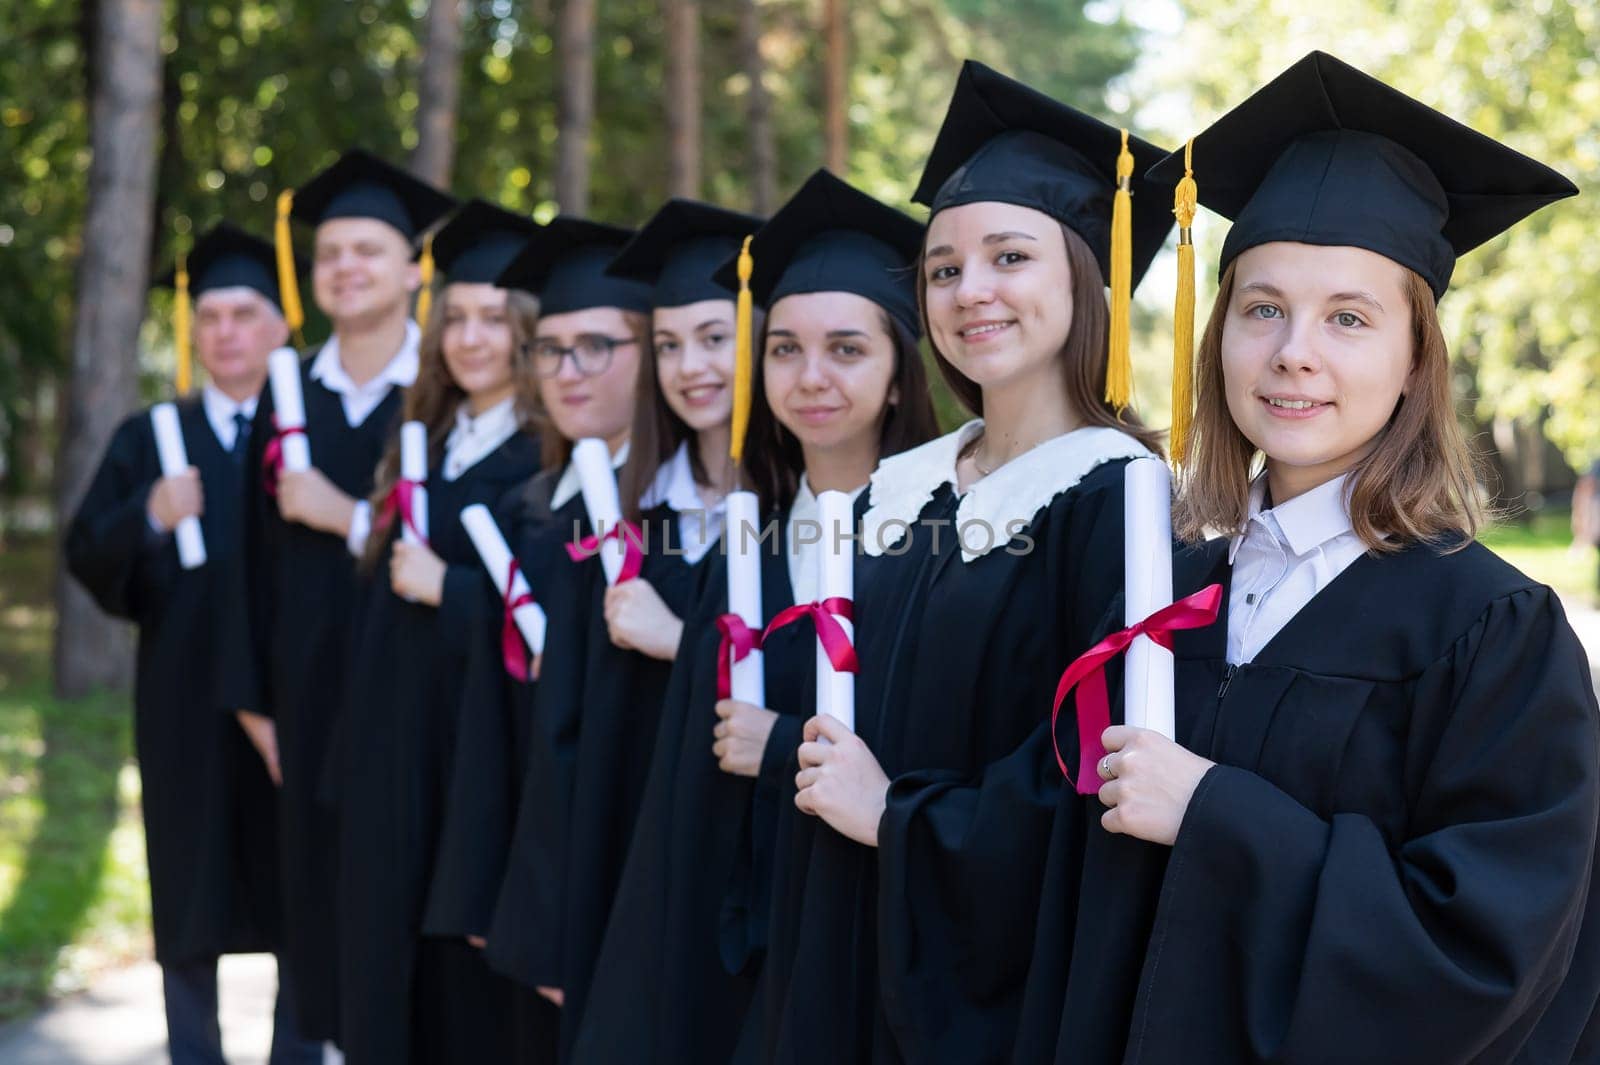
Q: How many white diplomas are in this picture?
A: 8